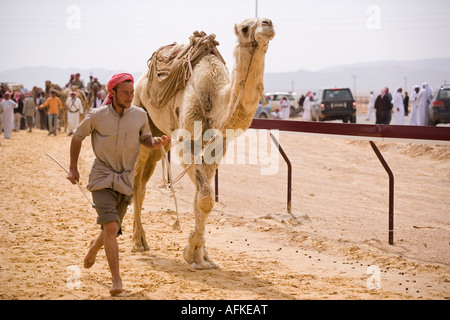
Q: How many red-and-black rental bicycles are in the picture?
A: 0